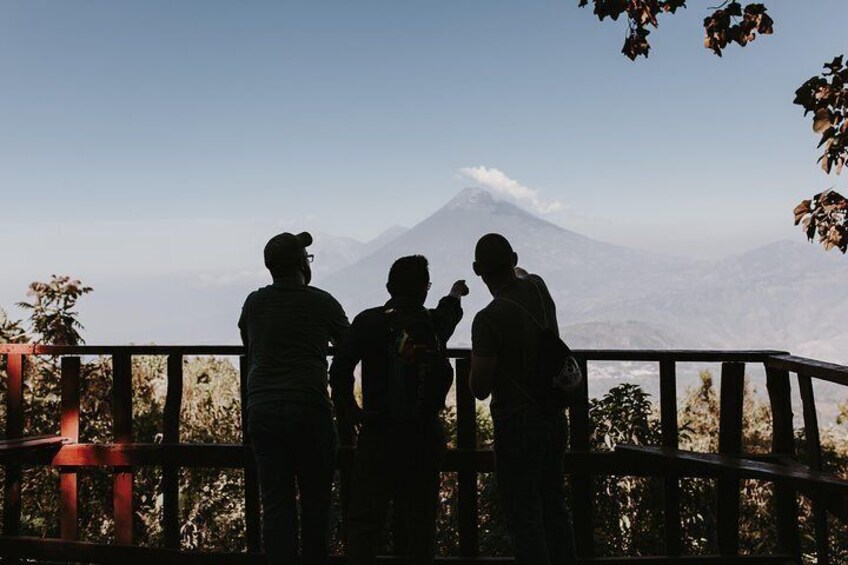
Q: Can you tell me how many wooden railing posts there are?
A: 11